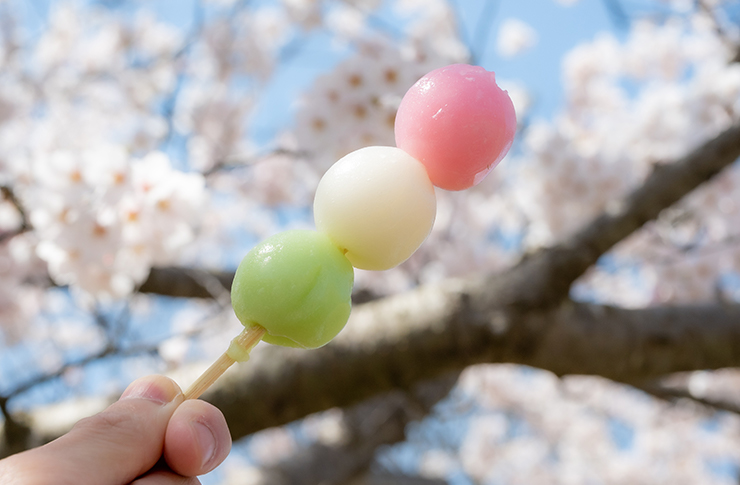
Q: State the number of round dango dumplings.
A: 3